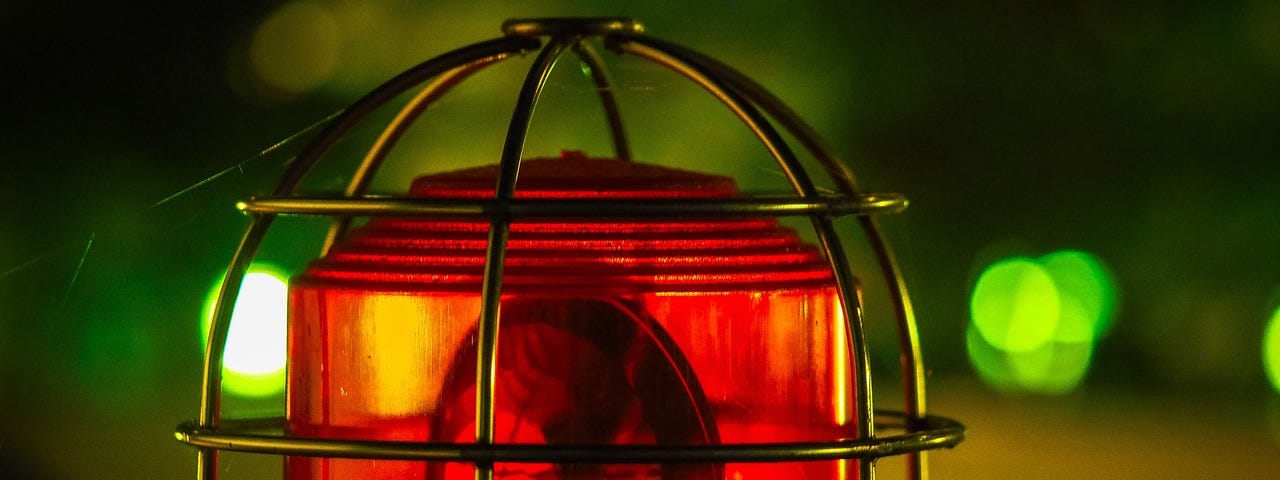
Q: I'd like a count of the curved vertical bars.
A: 6